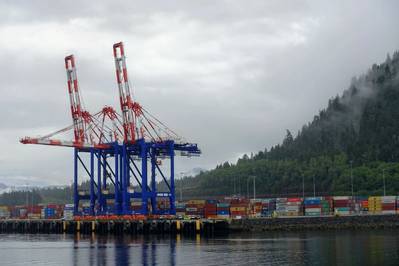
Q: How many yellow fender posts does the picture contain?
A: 5